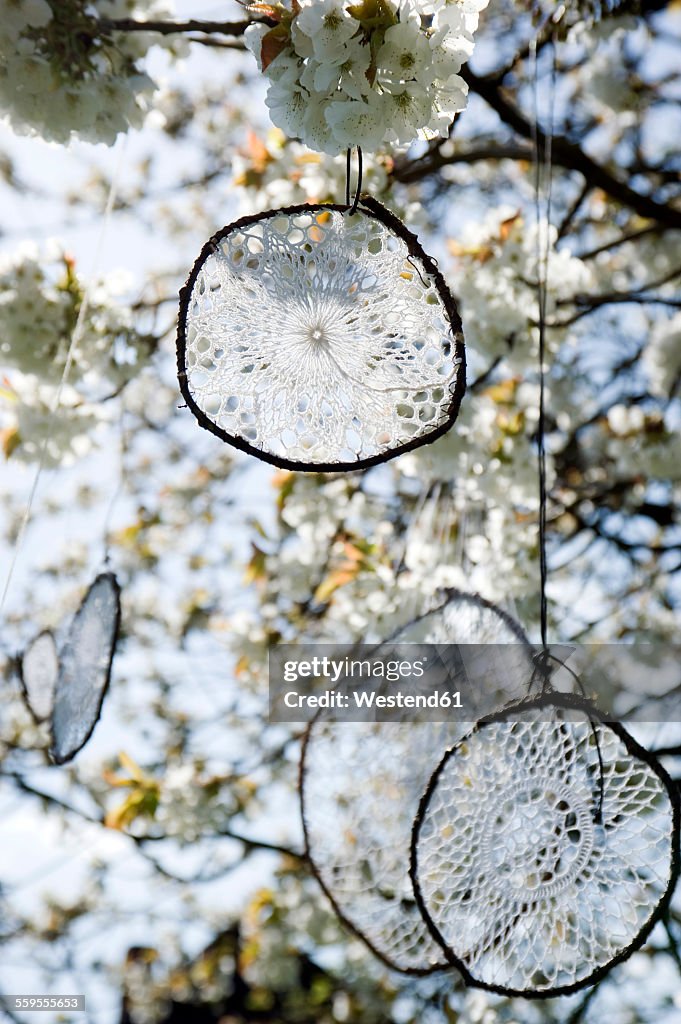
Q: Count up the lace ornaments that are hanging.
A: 5